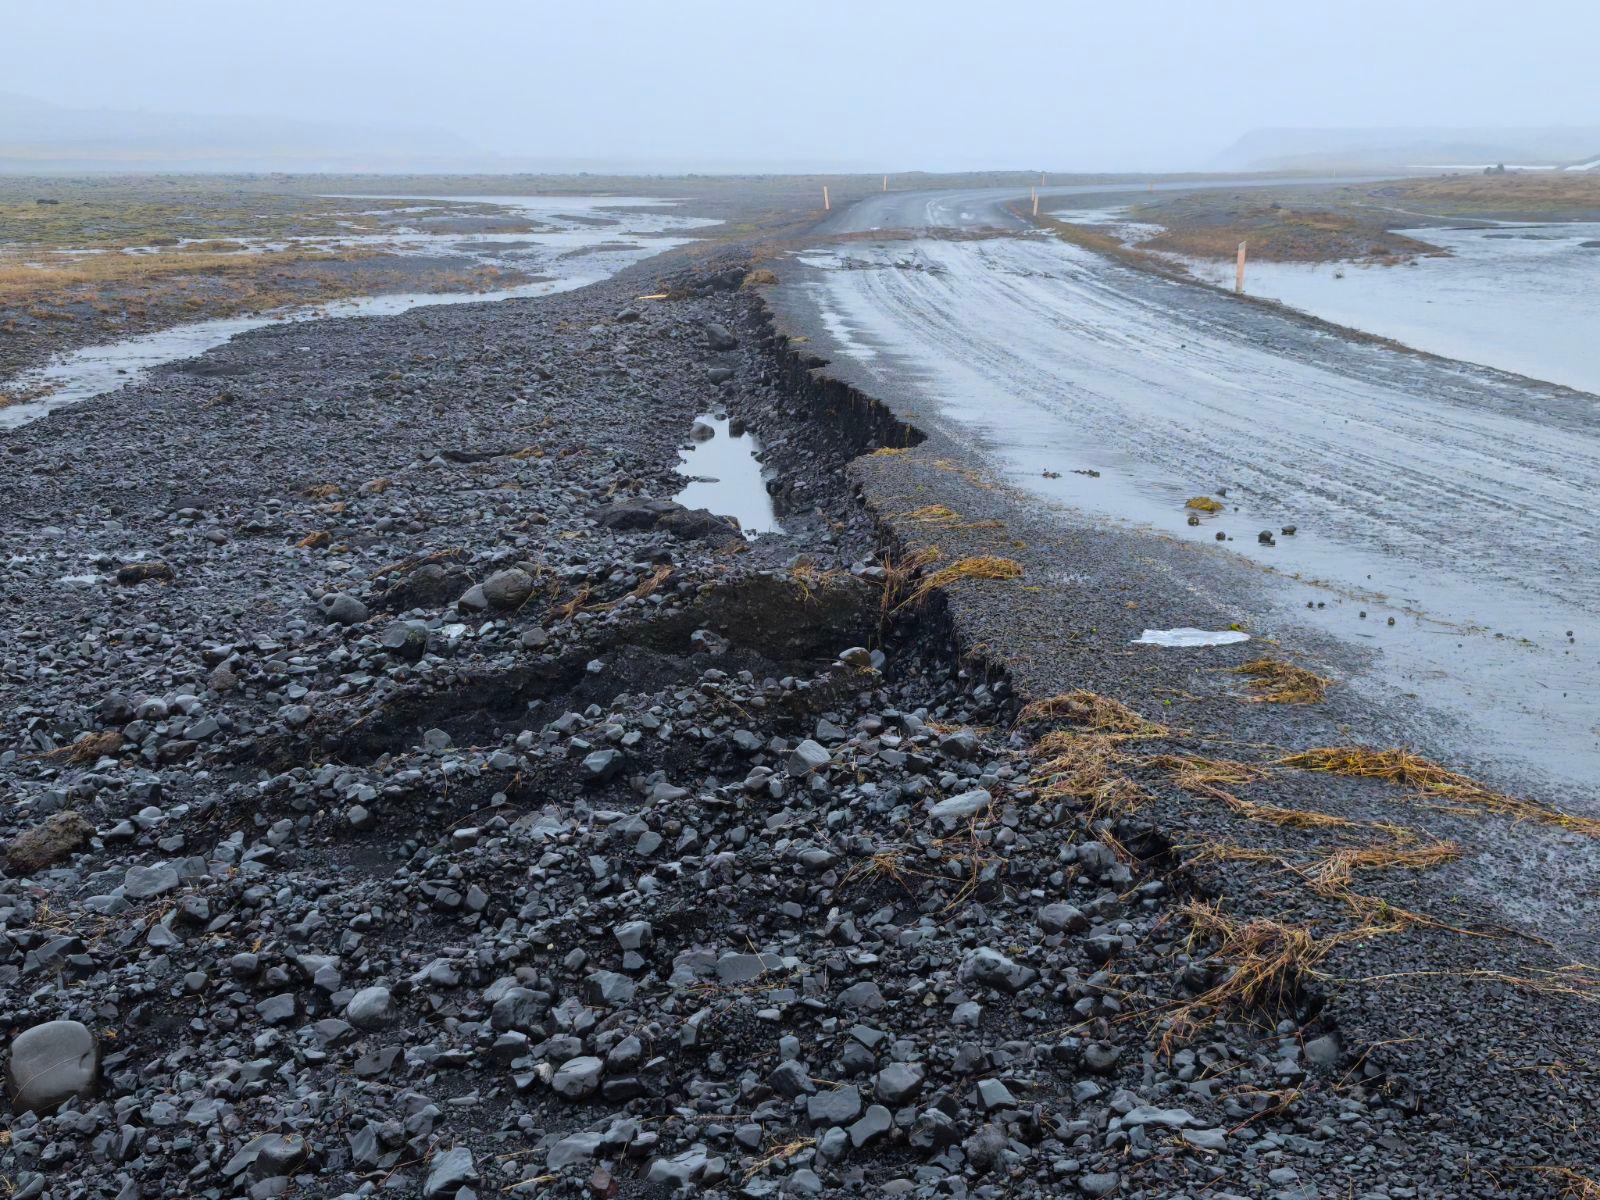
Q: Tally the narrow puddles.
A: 1